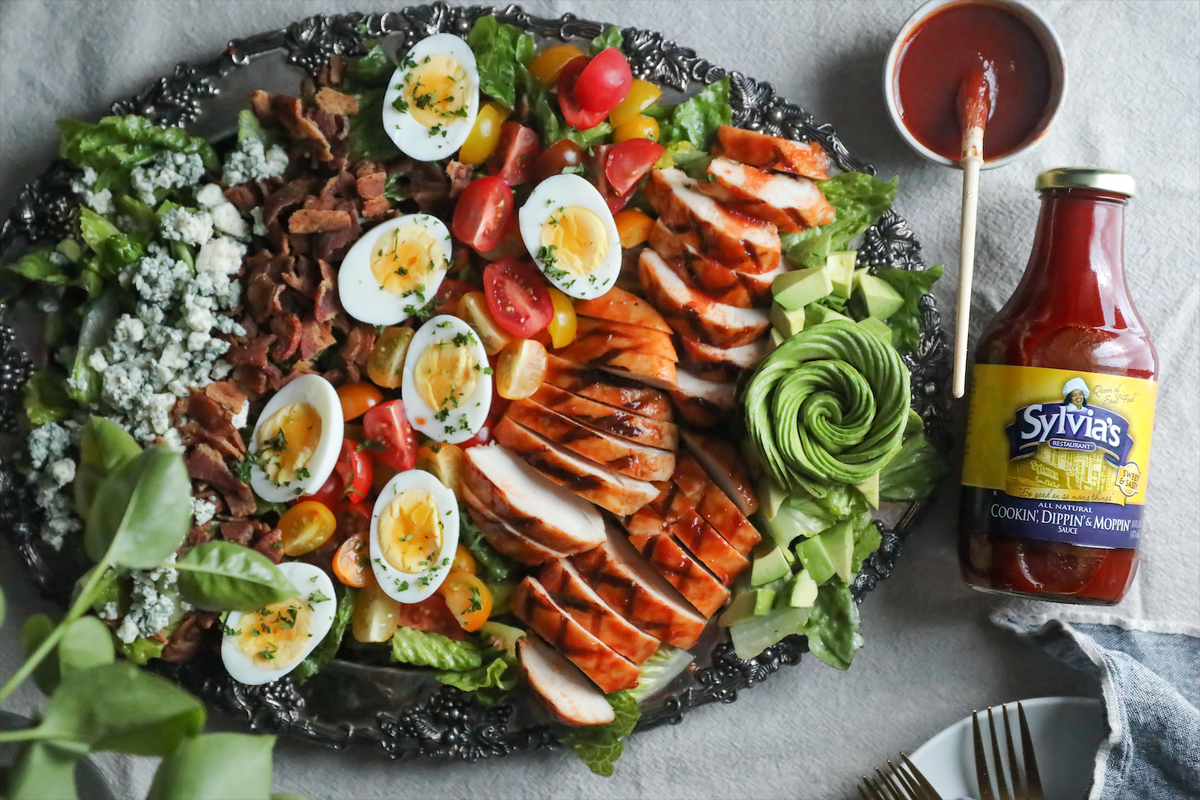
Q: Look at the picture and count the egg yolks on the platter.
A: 7